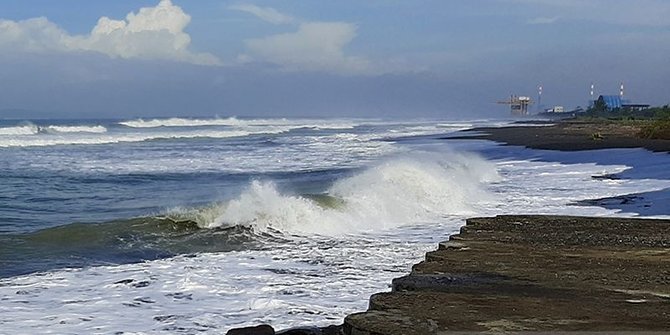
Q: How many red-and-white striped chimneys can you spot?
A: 3